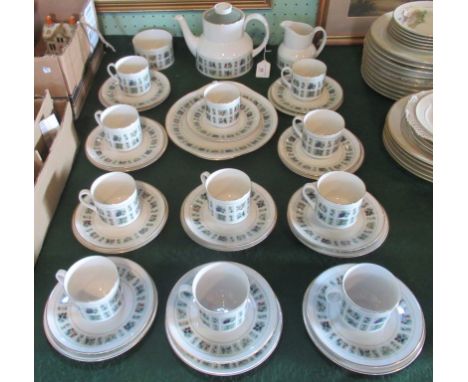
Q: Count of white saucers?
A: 11